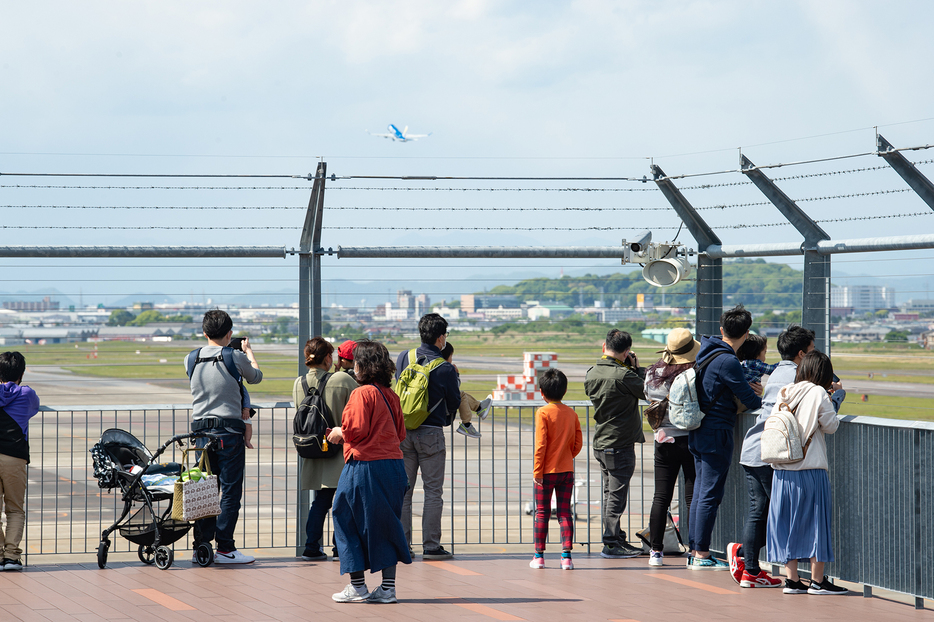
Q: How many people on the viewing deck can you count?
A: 15